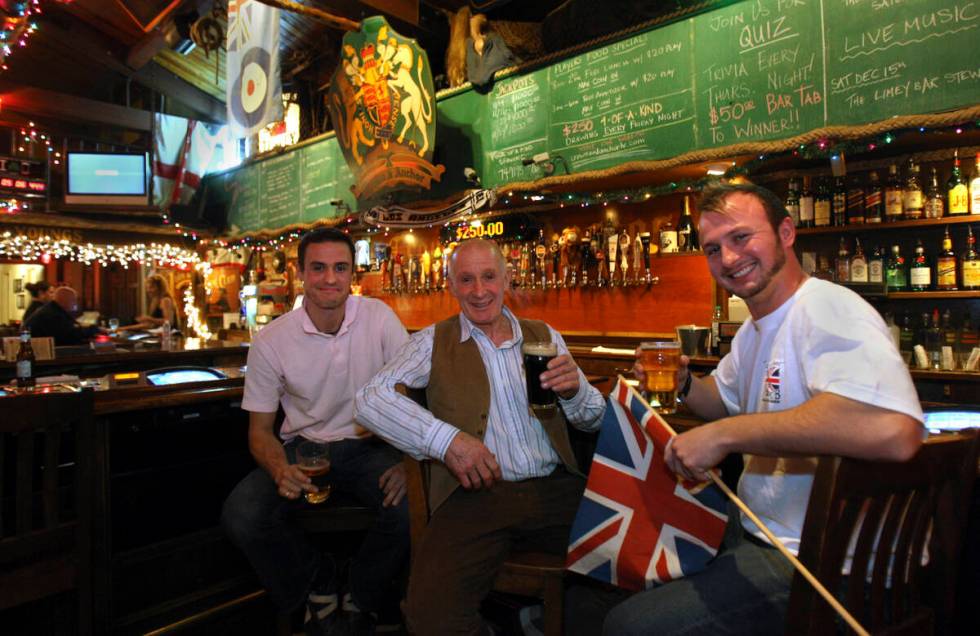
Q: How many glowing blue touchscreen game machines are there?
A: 2